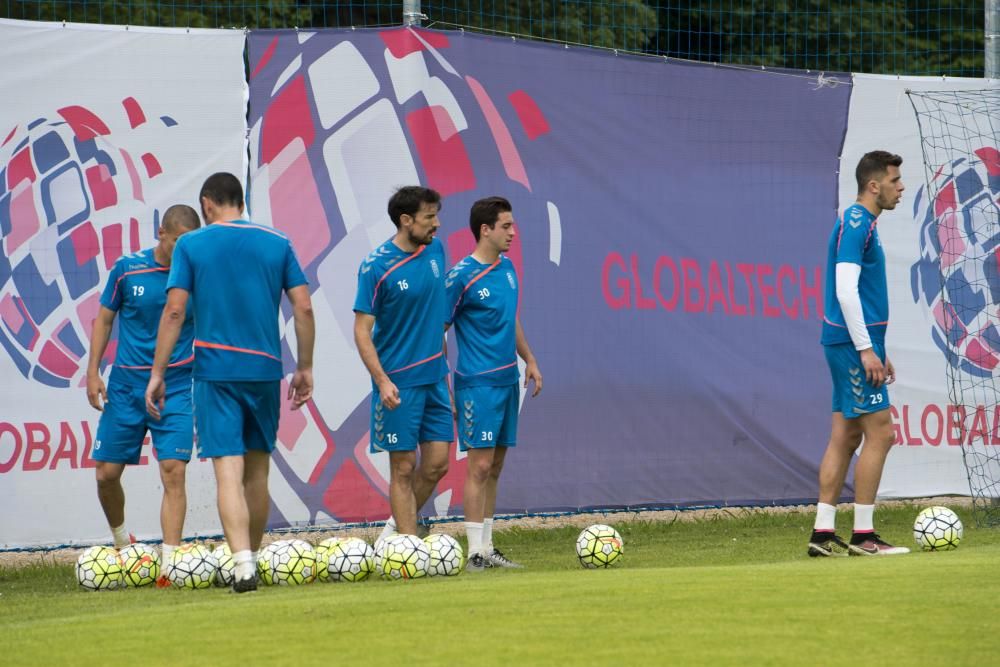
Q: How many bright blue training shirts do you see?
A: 5